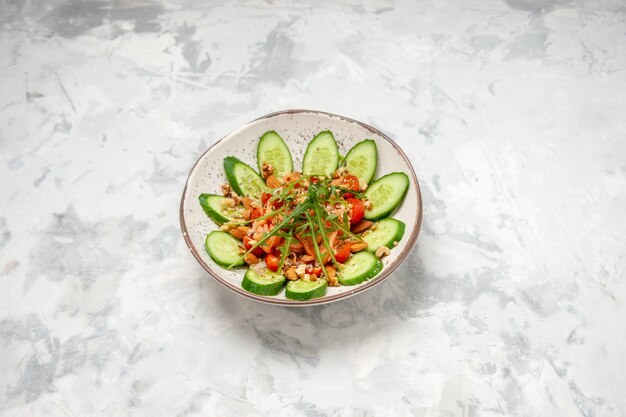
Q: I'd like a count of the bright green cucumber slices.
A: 11